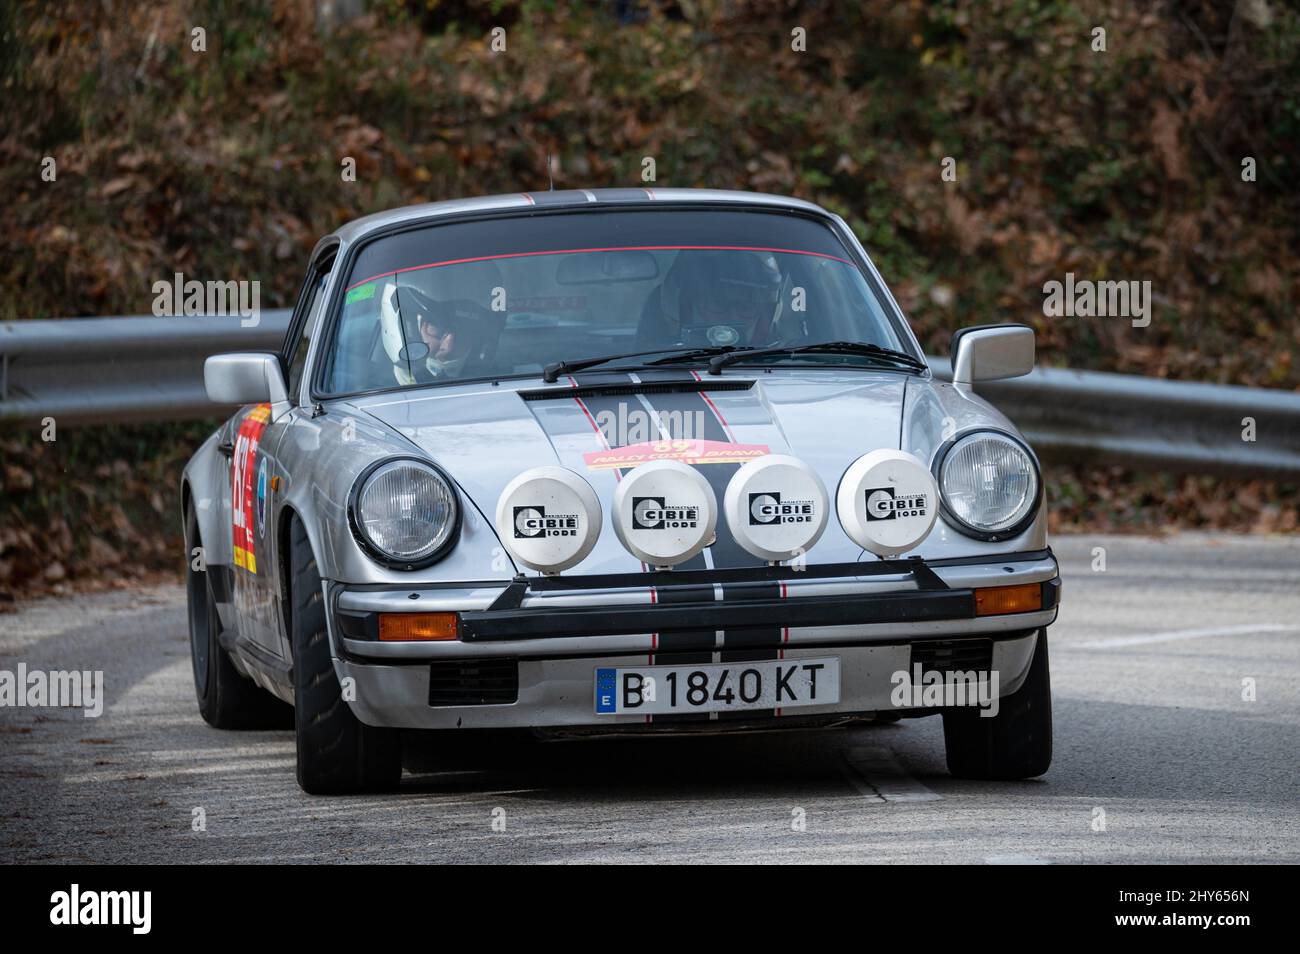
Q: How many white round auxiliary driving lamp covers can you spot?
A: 4